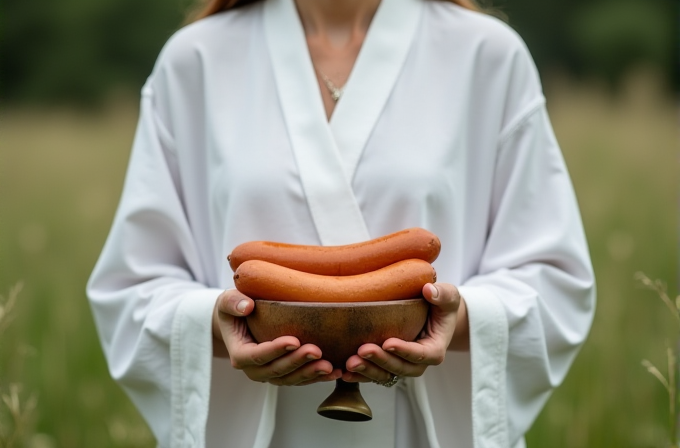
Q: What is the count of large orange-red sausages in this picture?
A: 2